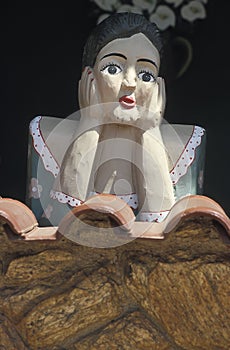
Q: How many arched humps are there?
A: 3